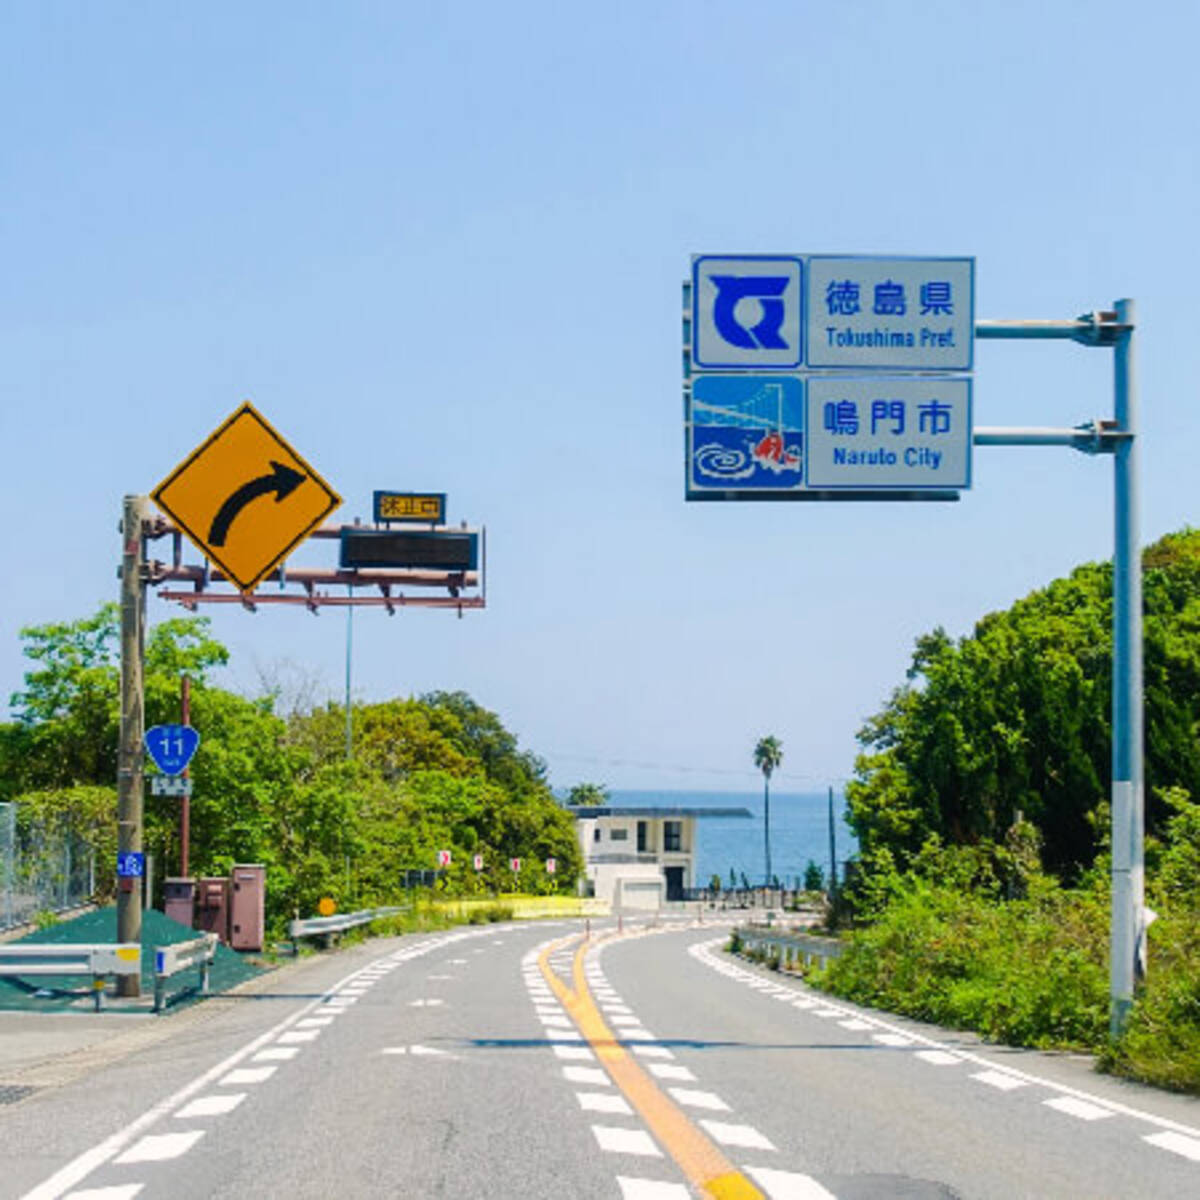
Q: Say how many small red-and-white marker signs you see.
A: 4